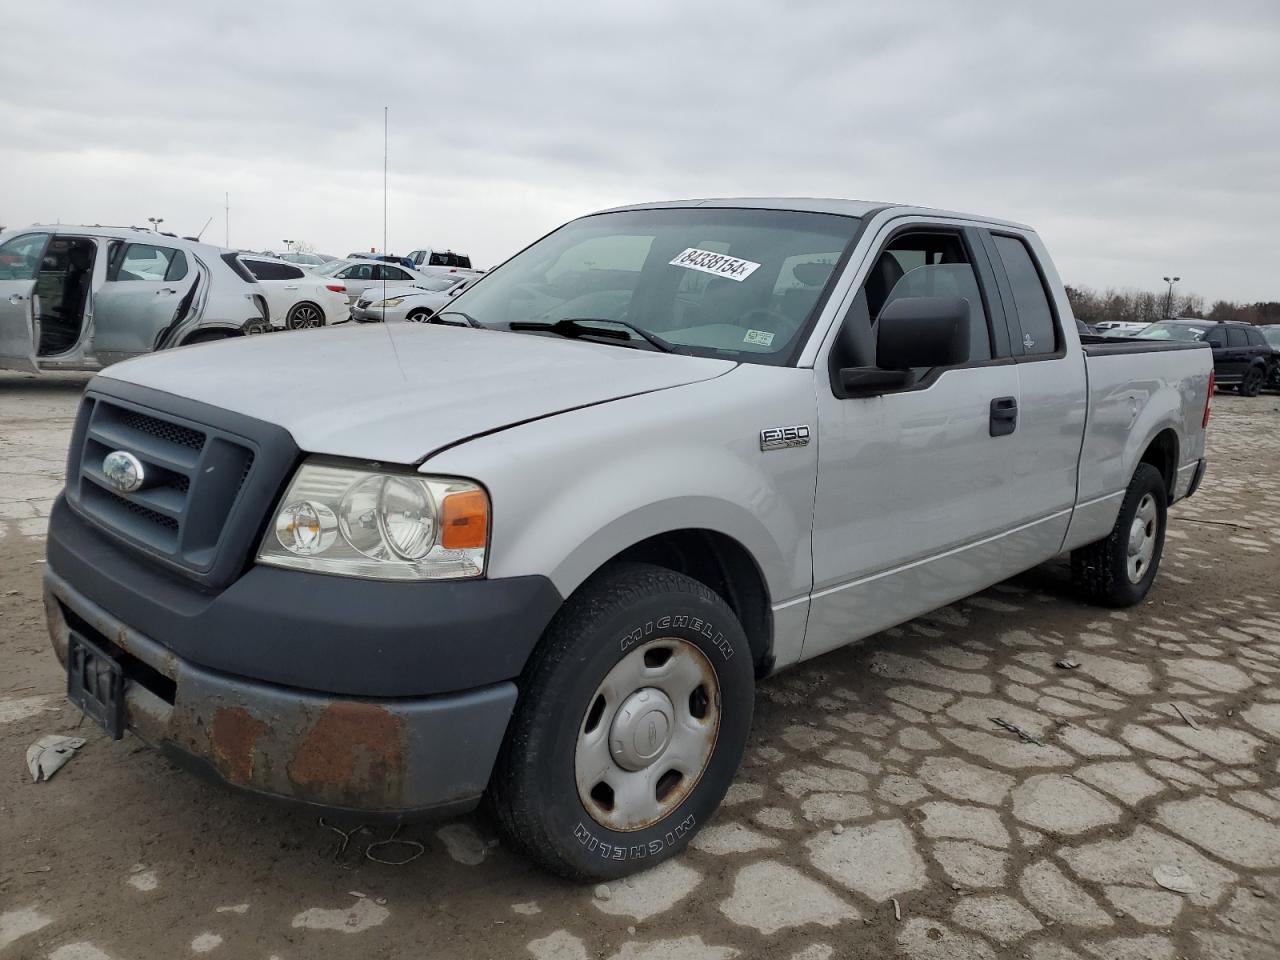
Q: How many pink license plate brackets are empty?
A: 0